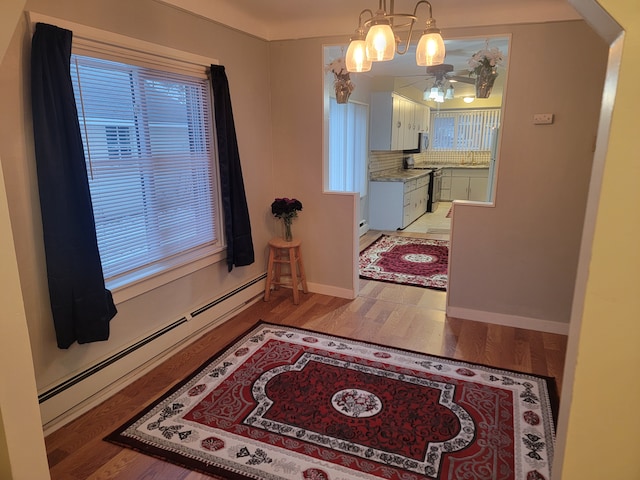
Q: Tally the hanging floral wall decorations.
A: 2